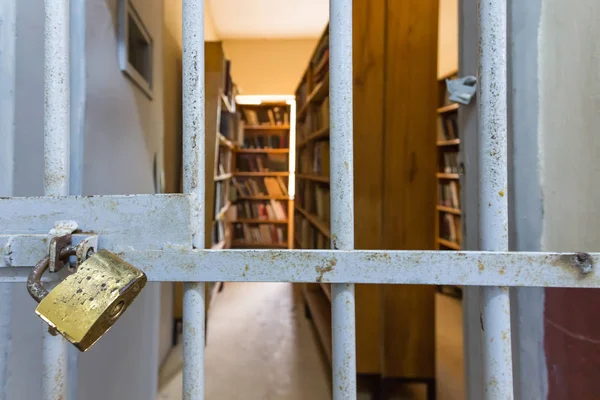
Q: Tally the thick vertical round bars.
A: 4